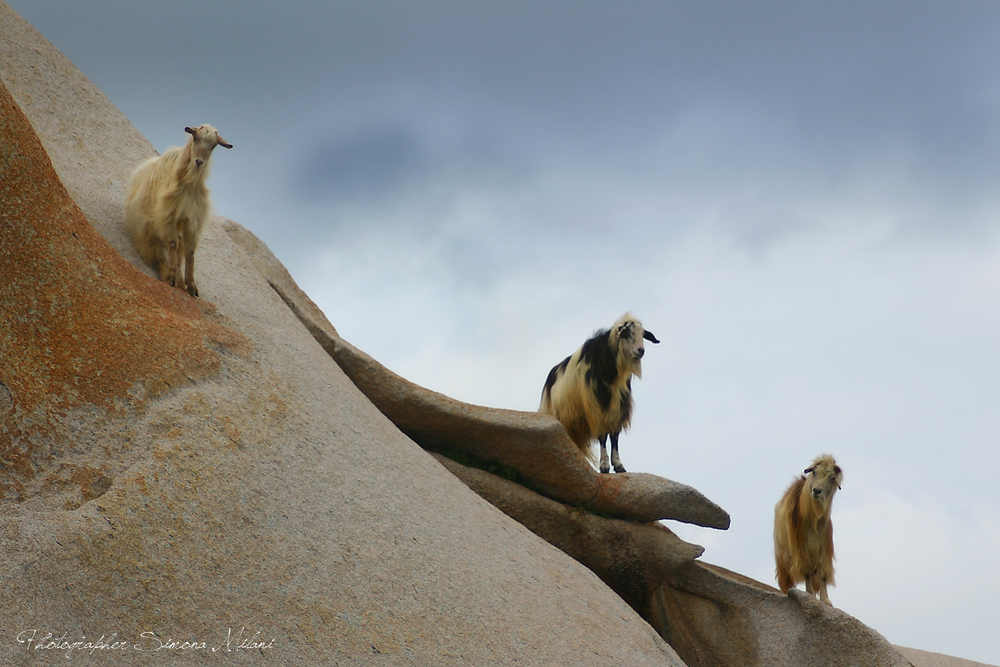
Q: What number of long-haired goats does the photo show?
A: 3